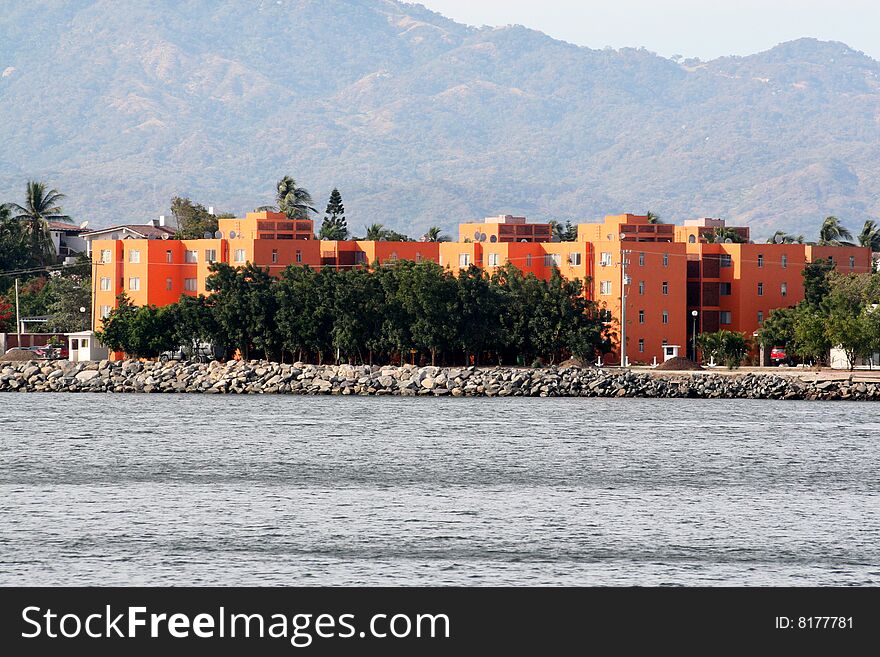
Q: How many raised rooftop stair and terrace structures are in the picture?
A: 4